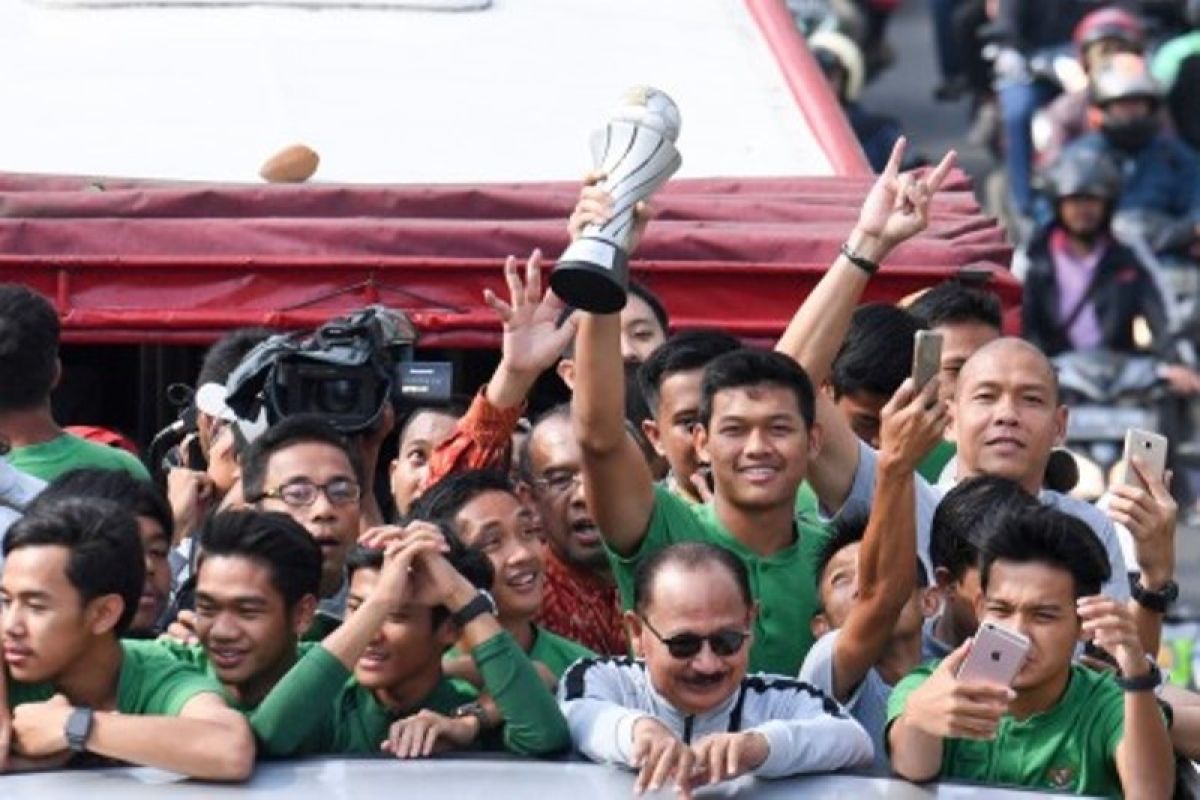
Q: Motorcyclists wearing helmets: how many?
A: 4